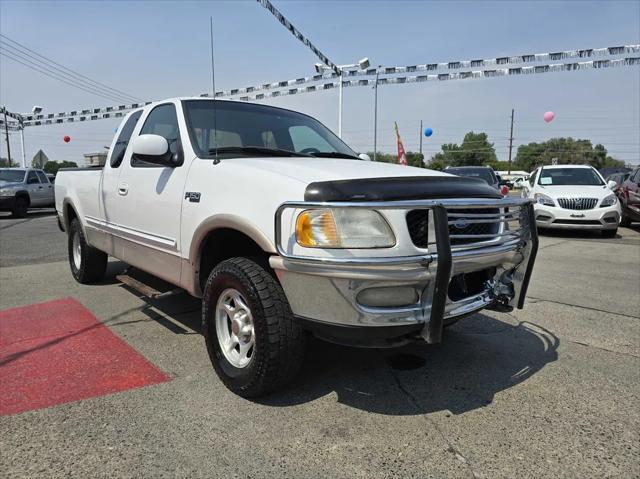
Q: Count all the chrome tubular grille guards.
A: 1